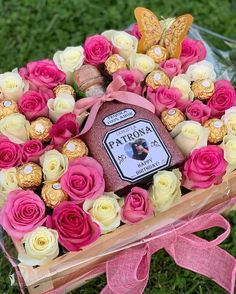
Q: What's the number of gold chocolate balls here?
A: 12